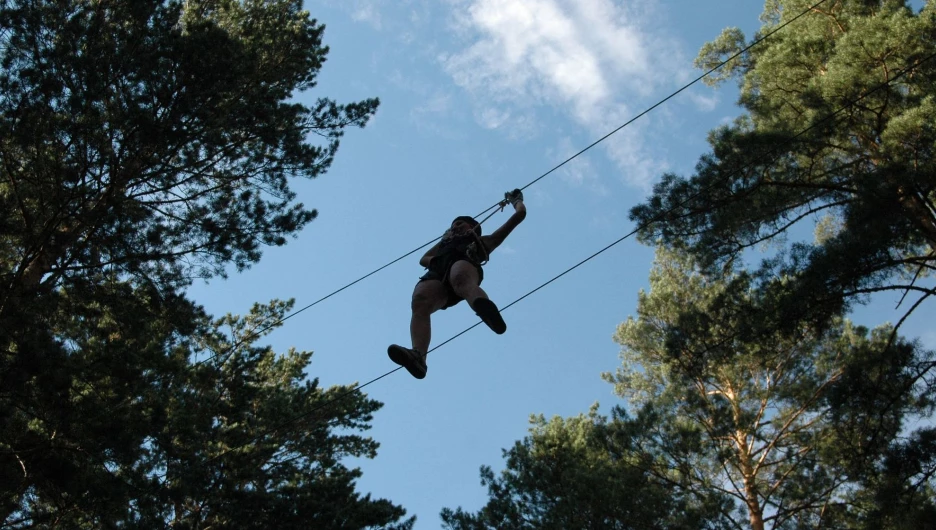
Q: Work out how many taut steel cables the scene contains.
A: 2